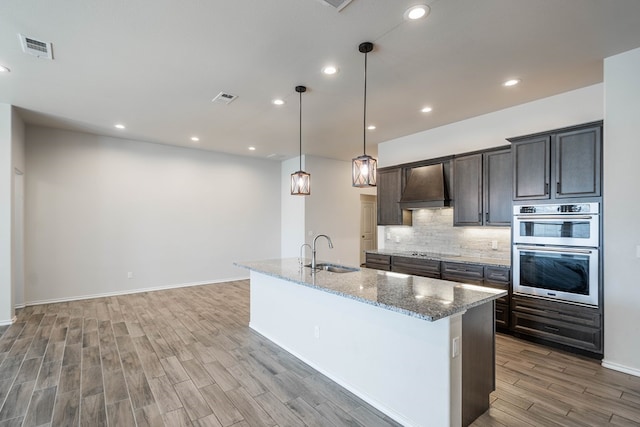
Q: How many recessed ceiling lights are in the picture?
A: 10